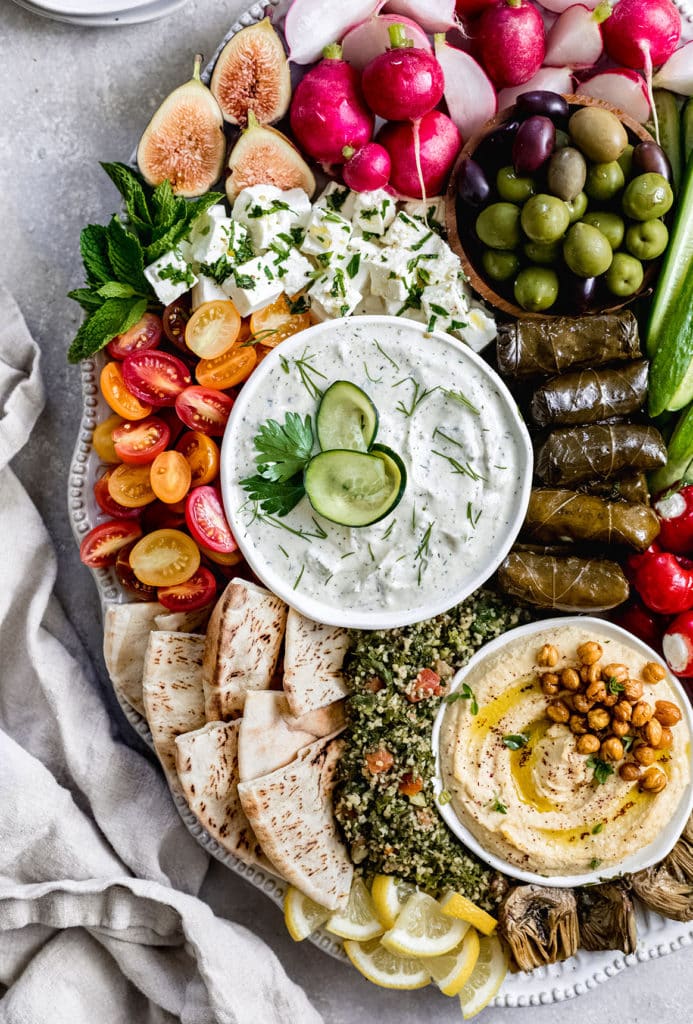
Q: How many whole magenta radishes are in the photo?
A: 6